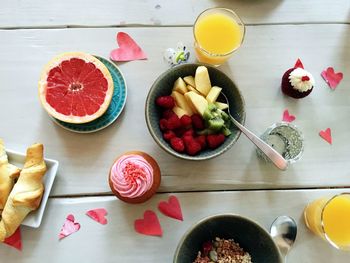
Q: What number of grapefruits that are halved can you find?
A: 1